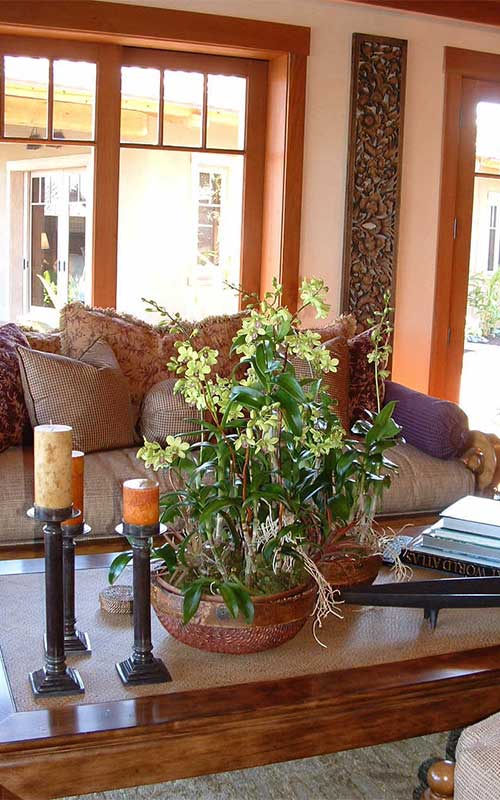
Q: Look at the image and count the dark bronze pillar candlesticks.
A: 3